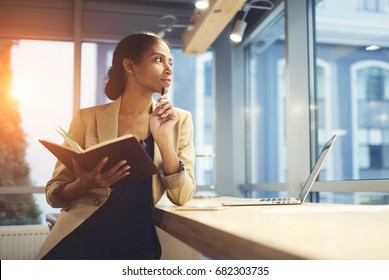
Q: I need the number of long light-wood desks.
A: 1